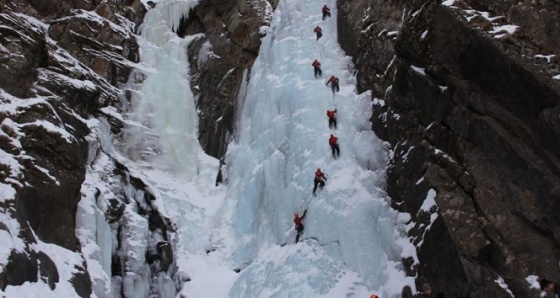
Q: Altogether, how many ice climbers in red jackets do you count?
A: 8